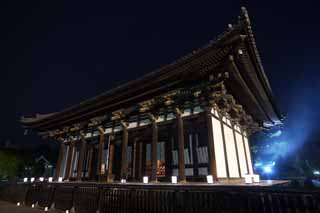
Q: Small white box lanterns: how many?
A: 15